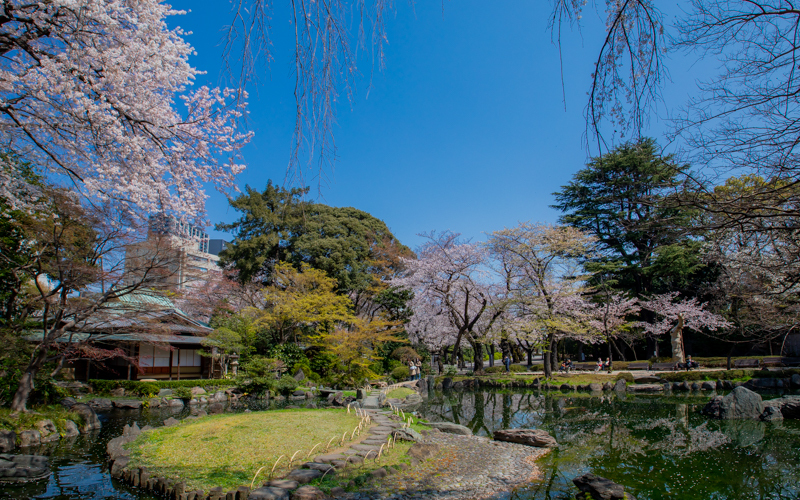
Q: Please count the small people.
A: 8